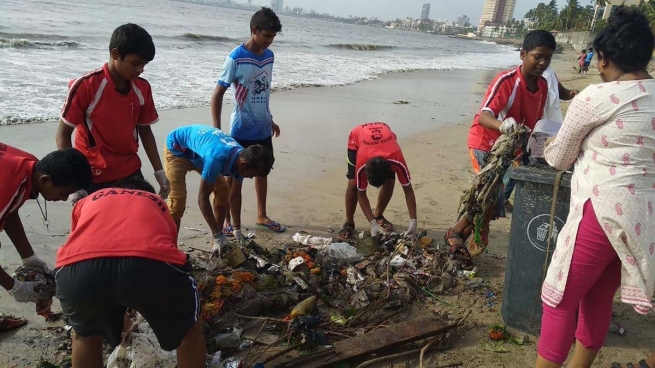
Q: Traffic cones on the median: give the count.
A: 0